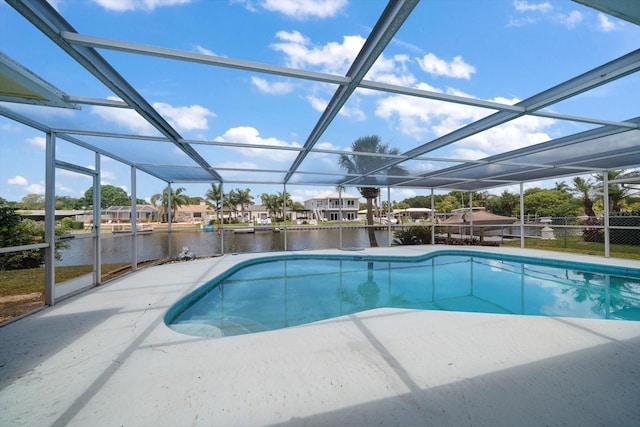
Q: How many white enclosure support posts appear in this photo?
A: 12